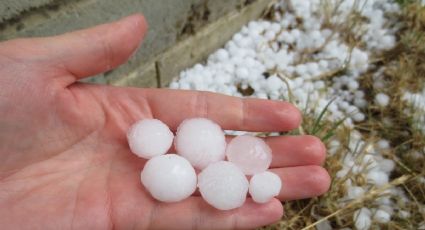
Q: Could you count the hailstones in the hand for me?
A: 6